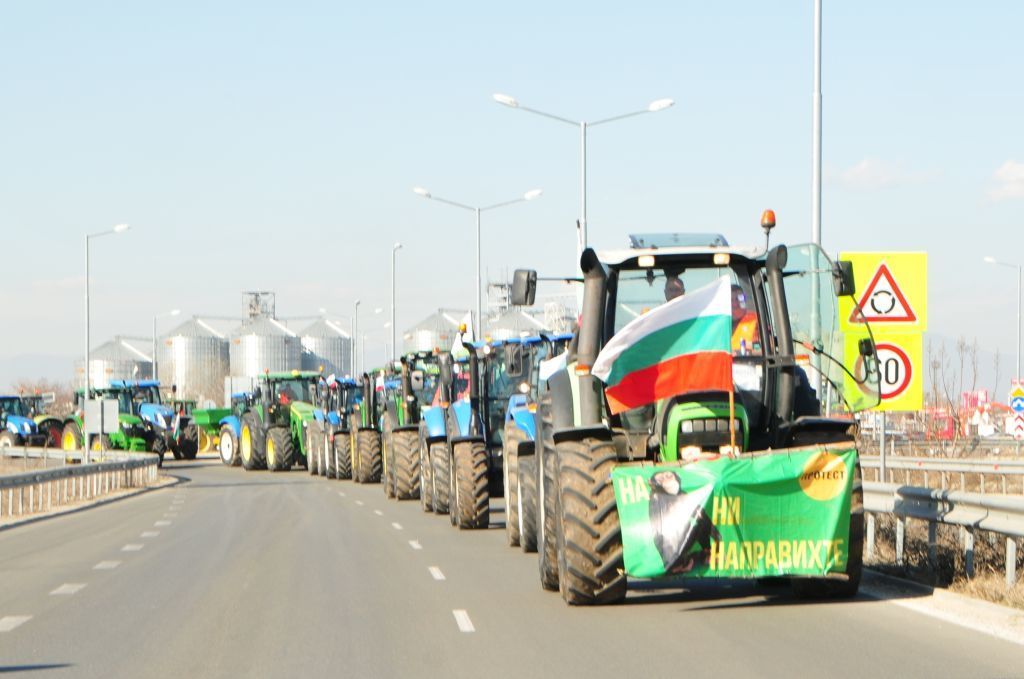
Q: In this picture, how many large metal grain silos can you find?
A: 6